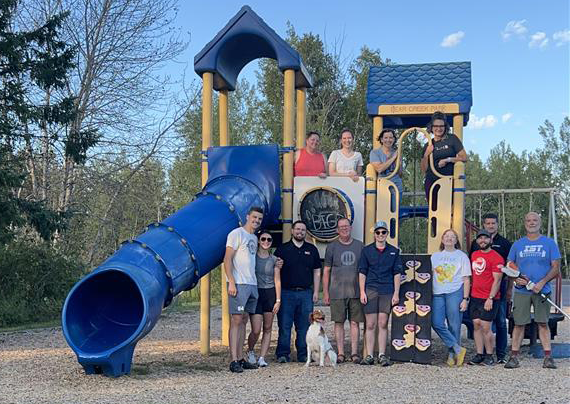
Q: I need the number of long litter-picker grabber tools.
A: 0